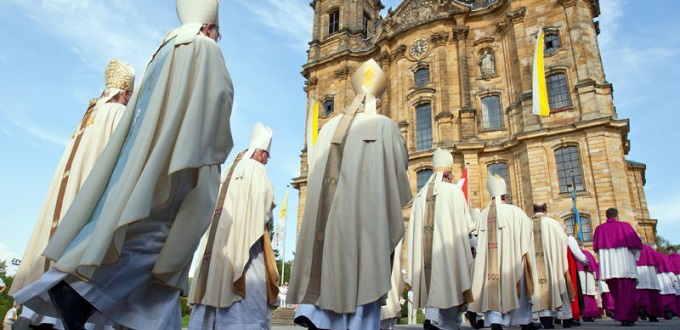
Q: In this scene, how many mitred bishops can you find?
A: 6